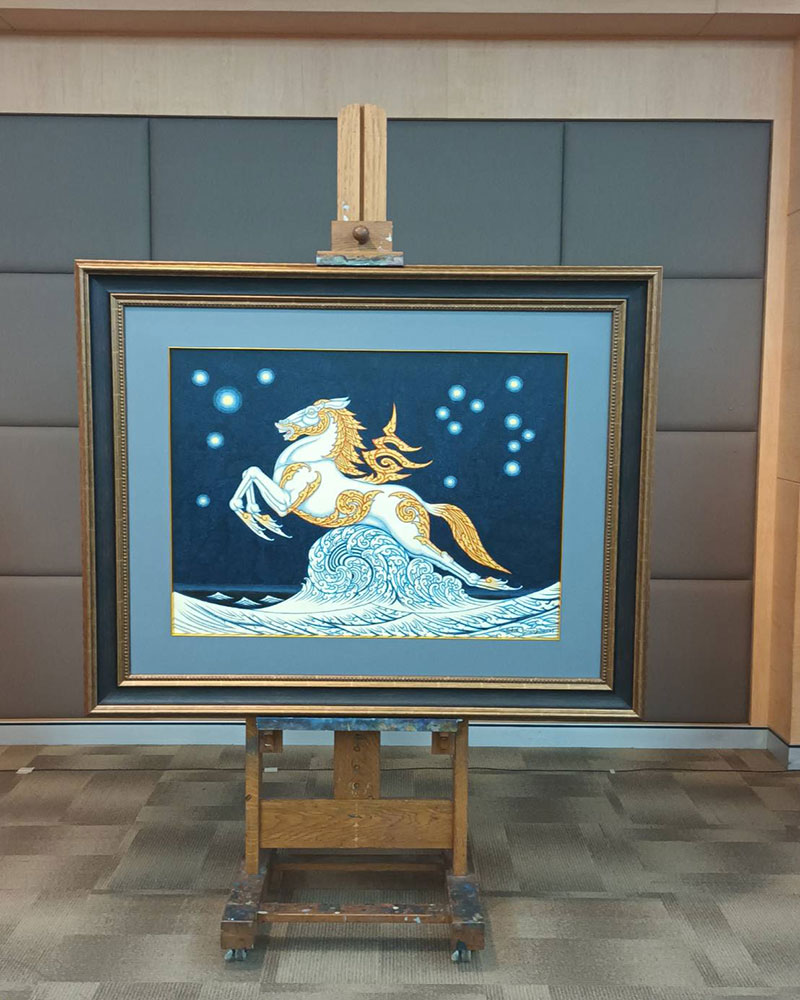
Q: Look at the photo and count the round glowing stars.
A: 15